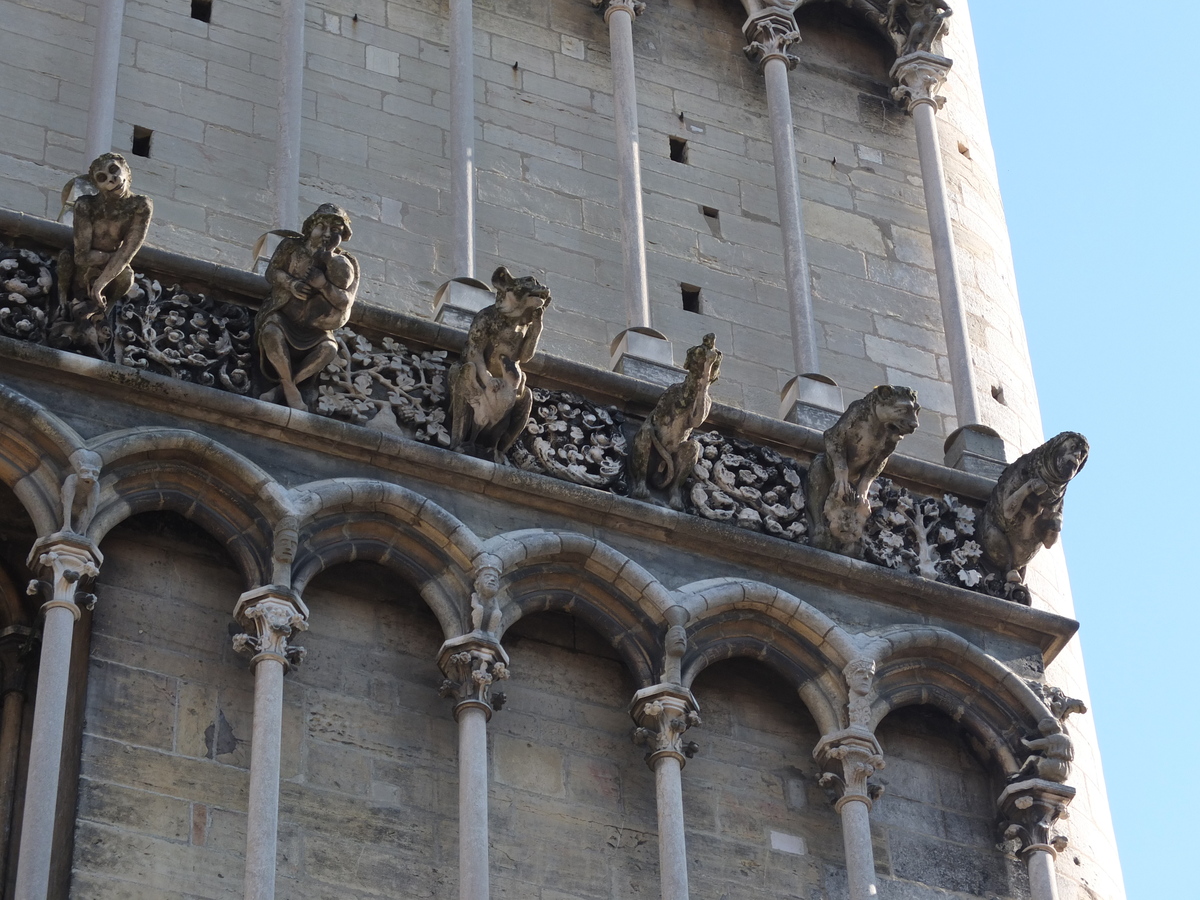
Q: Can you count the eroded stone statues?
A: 6